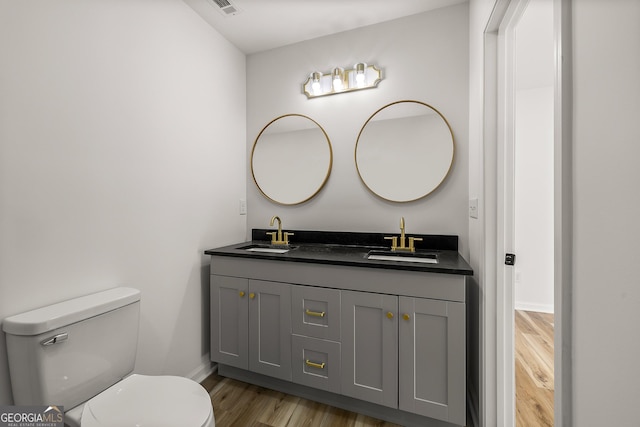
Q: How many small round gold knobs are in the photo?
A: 4